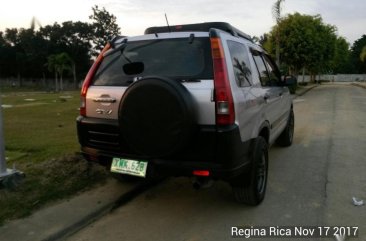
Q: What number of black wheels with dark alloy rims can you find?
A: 2